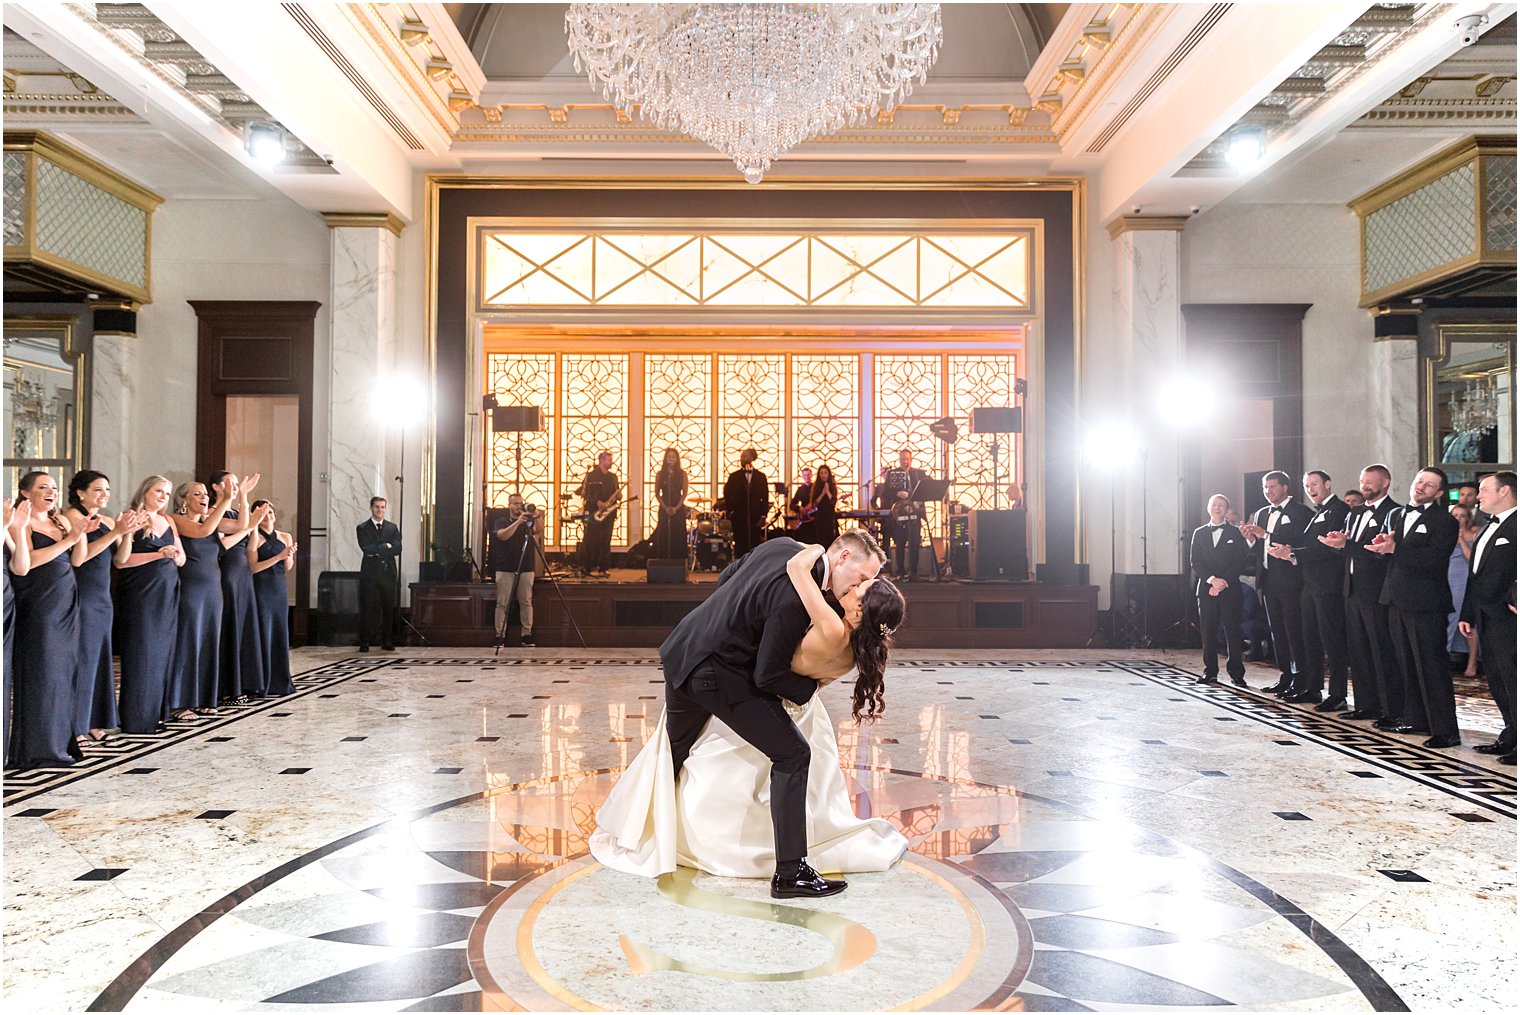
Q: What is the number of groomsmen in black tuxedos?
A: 6